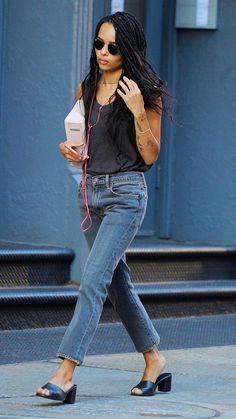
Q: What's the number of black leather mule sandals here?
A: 2